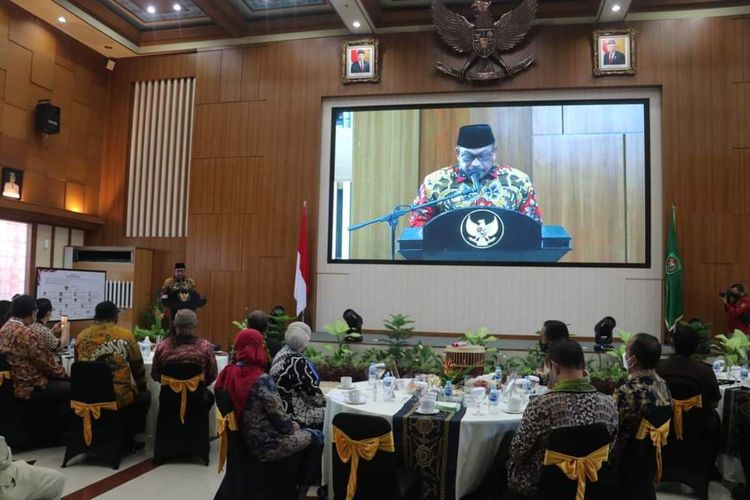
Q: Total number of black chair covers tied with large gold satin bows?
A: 8